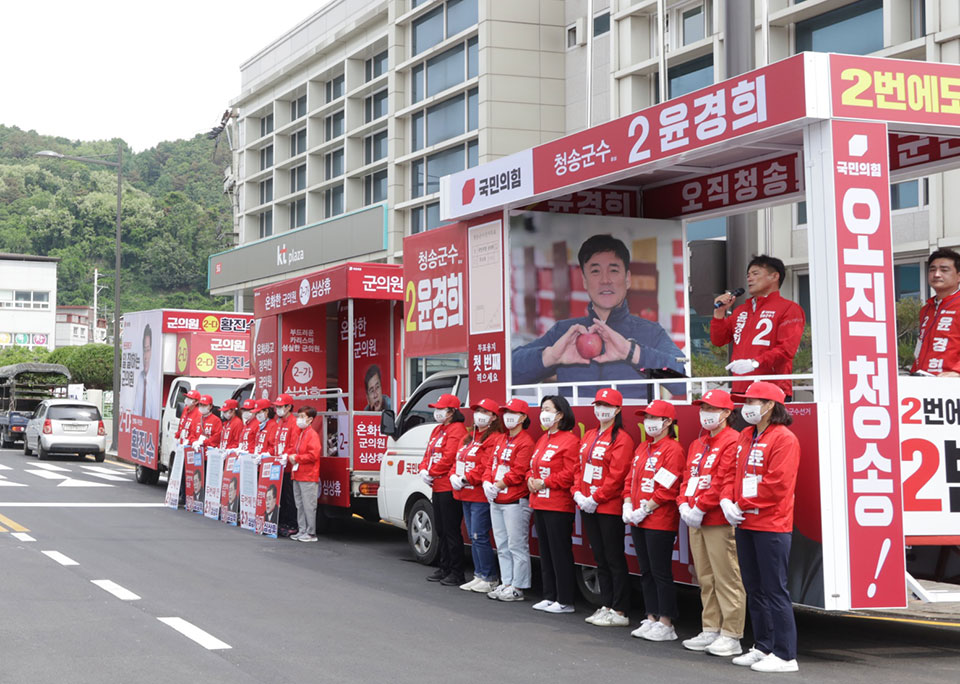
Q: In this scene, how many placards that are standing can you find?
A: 6